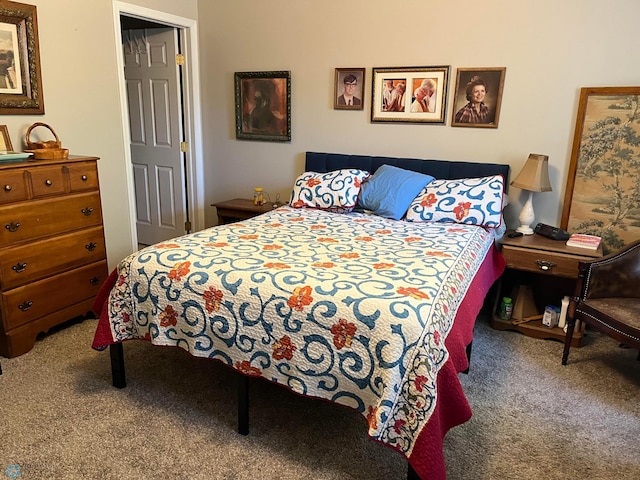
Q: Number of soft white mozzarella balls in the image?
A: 0